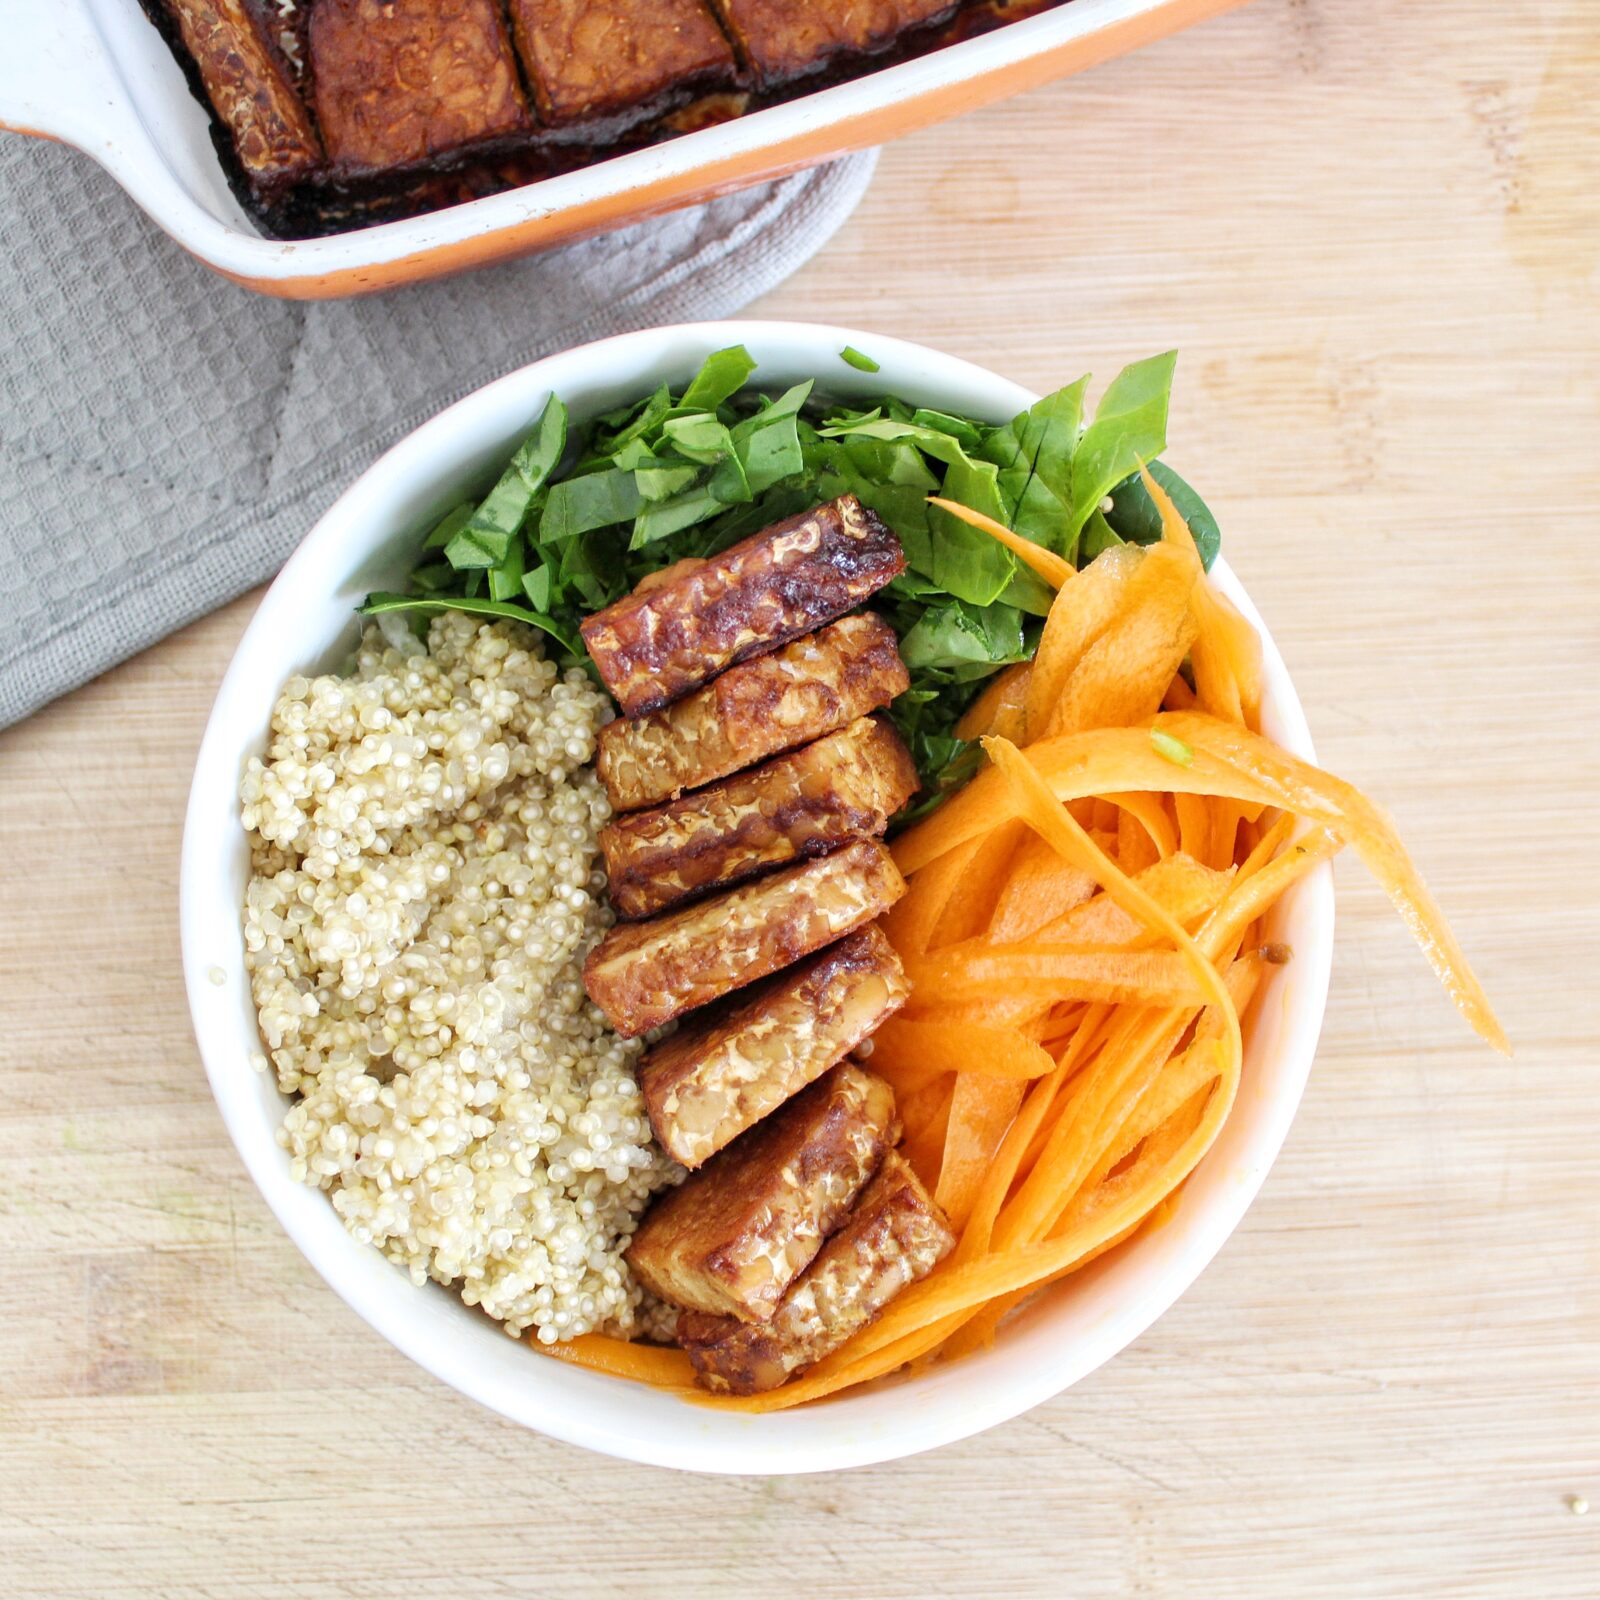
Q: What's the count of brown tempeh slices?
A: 11